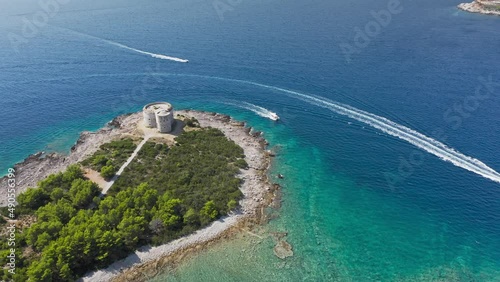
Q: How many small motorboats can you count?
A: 2